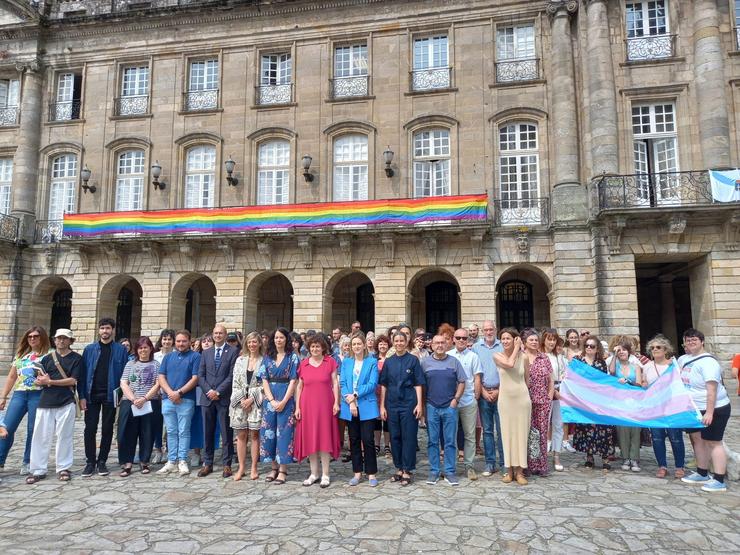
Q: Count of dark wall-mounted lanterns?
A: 5